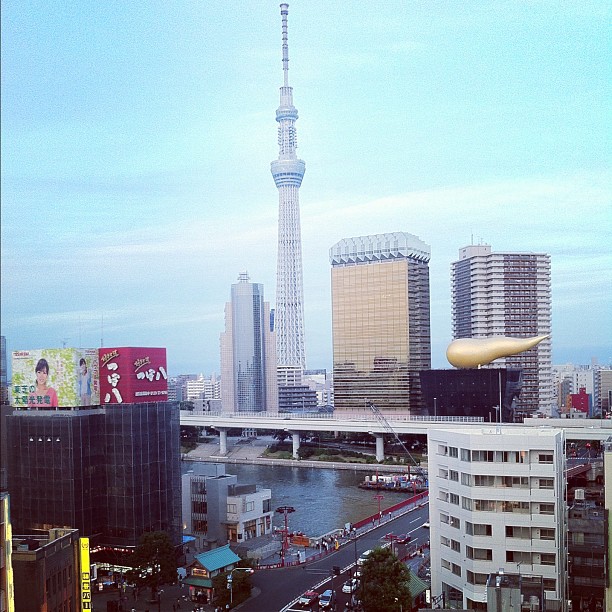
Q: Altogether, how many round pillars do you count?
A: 3